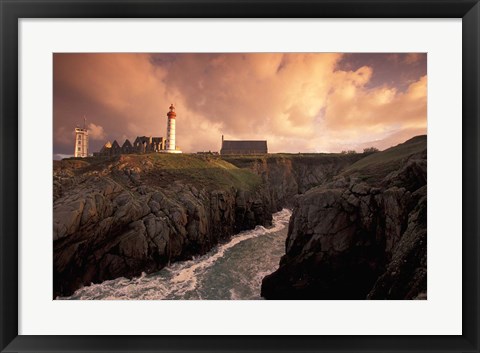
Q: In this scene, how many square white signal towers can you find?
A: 1